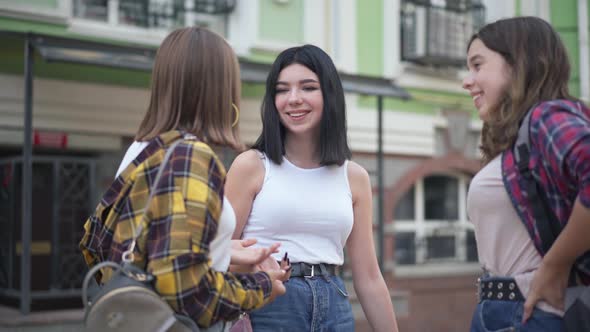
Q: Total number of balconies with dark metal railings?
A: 2